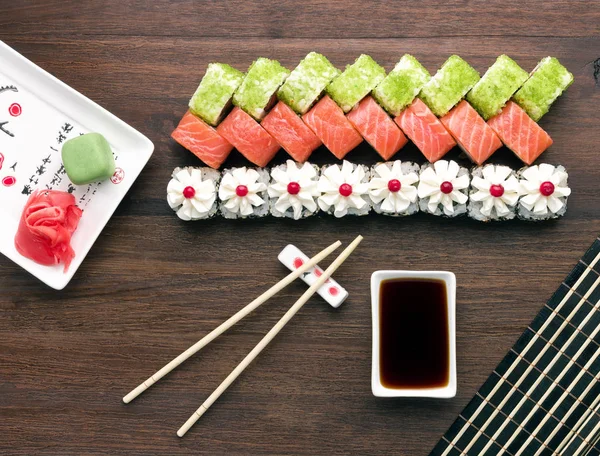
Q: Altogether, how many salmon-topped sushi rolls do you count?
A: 8